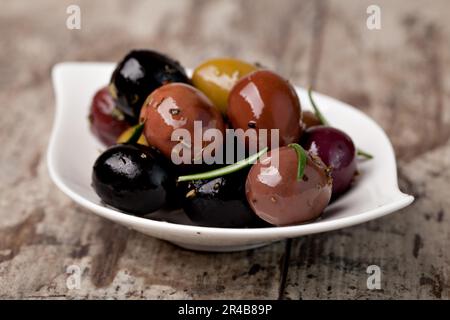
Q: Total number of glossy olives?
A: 11